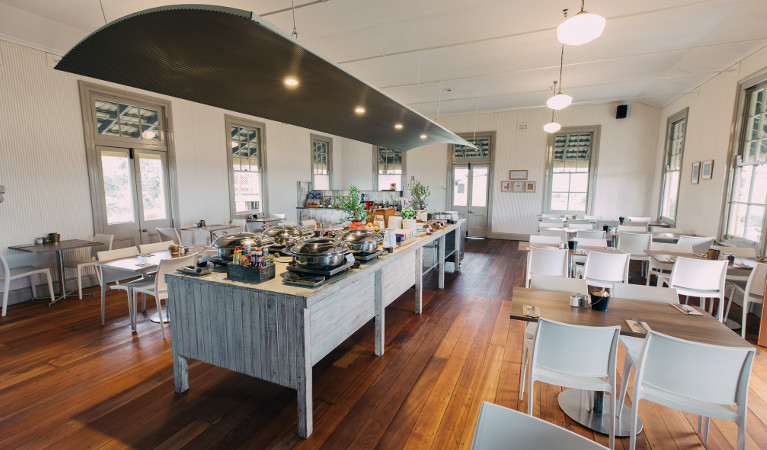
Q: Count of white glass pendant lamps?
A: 3